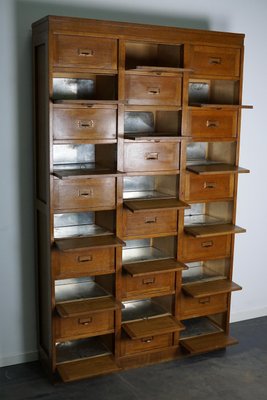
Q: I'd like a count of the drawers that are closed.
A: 15